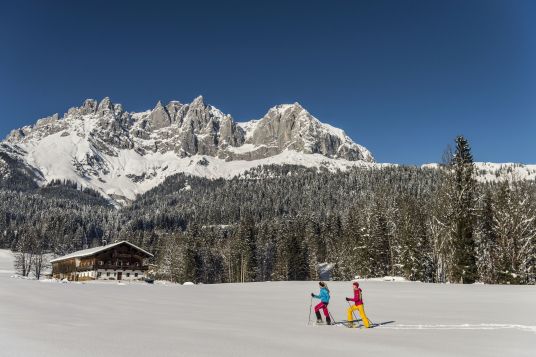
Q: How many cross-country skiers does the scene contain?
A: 2